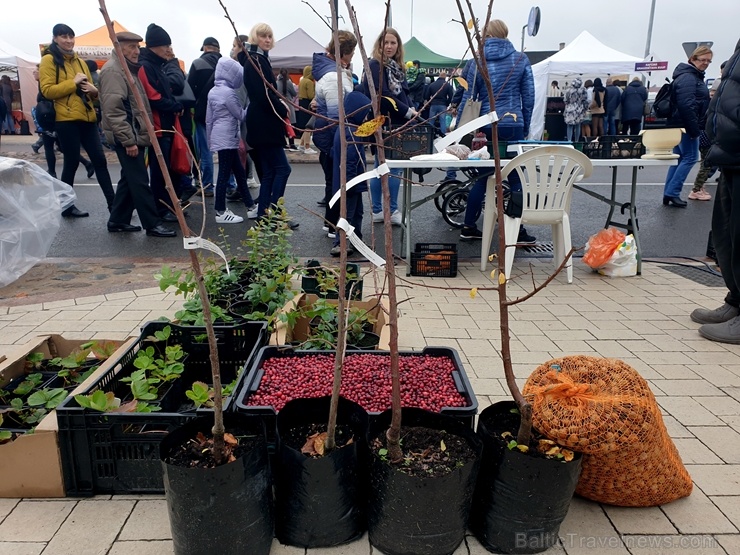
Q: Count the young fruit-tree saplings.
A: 4